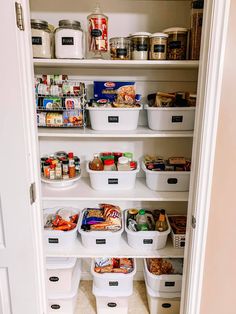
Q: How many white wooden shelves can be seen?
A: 4